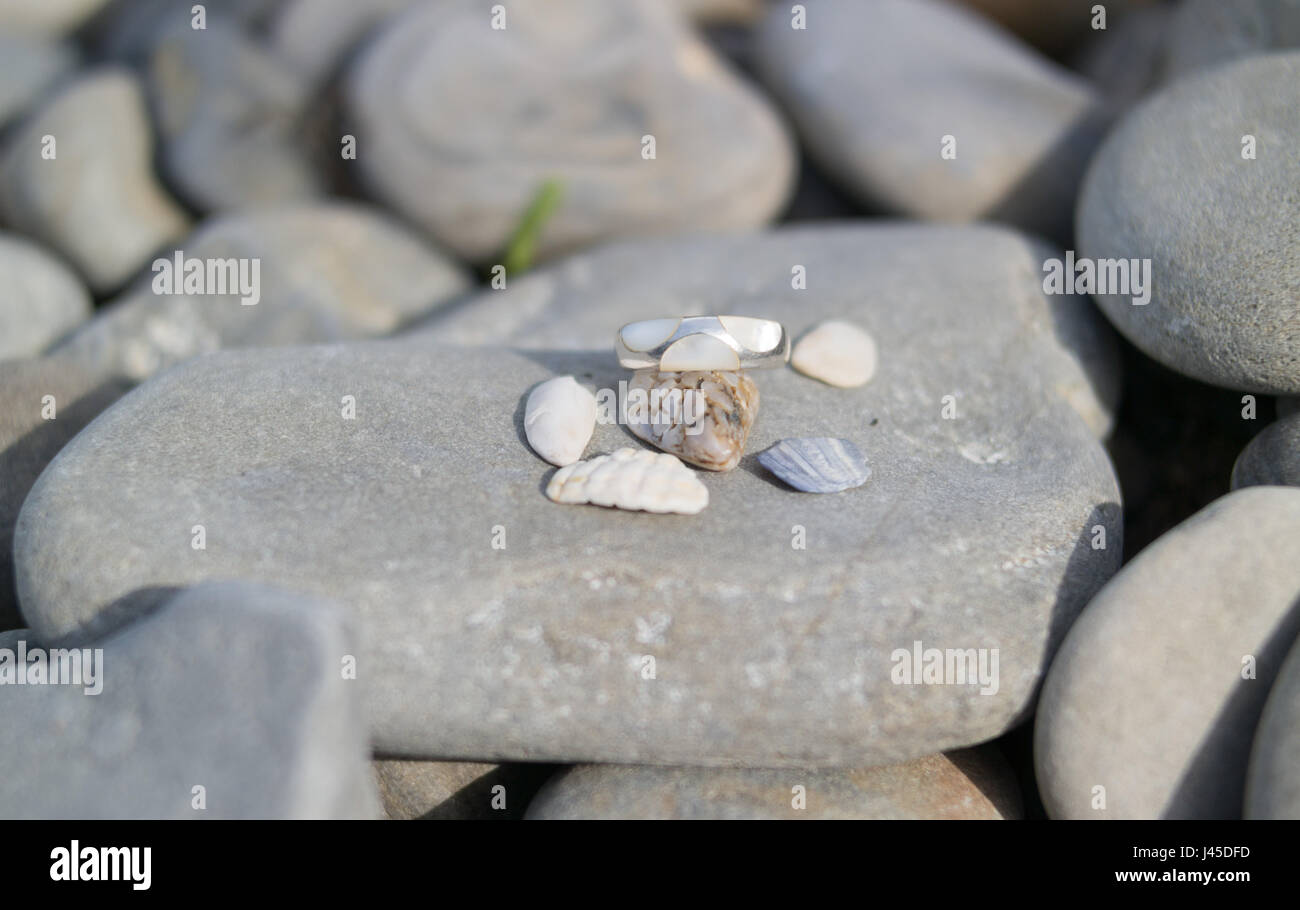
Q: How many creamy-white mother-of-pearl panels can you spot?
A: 3